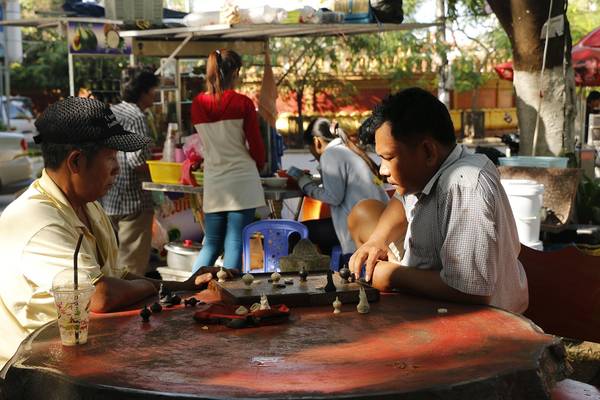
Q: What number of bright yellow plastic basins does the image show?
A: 1